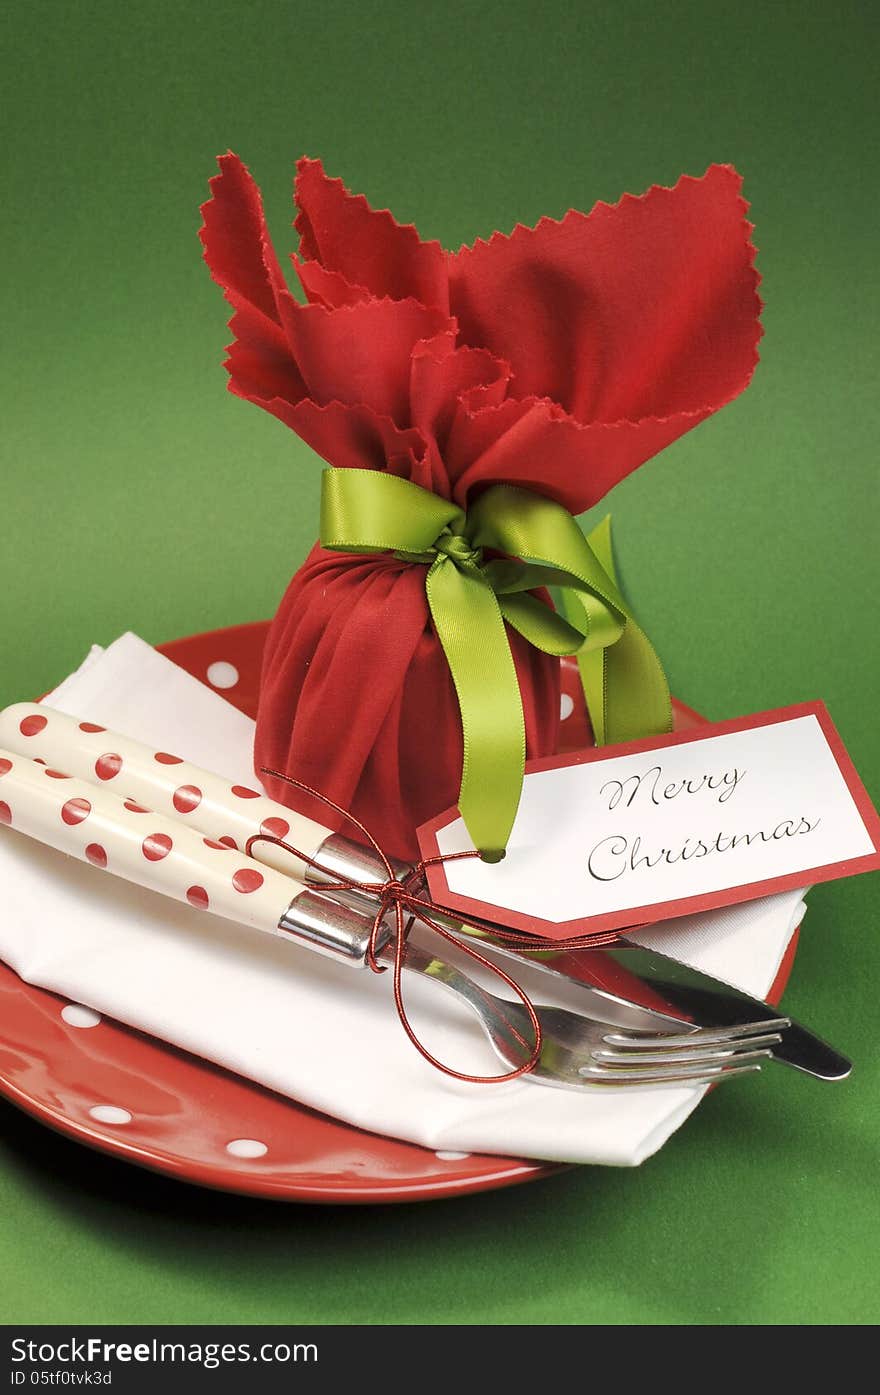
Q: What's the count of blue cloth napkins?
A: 0